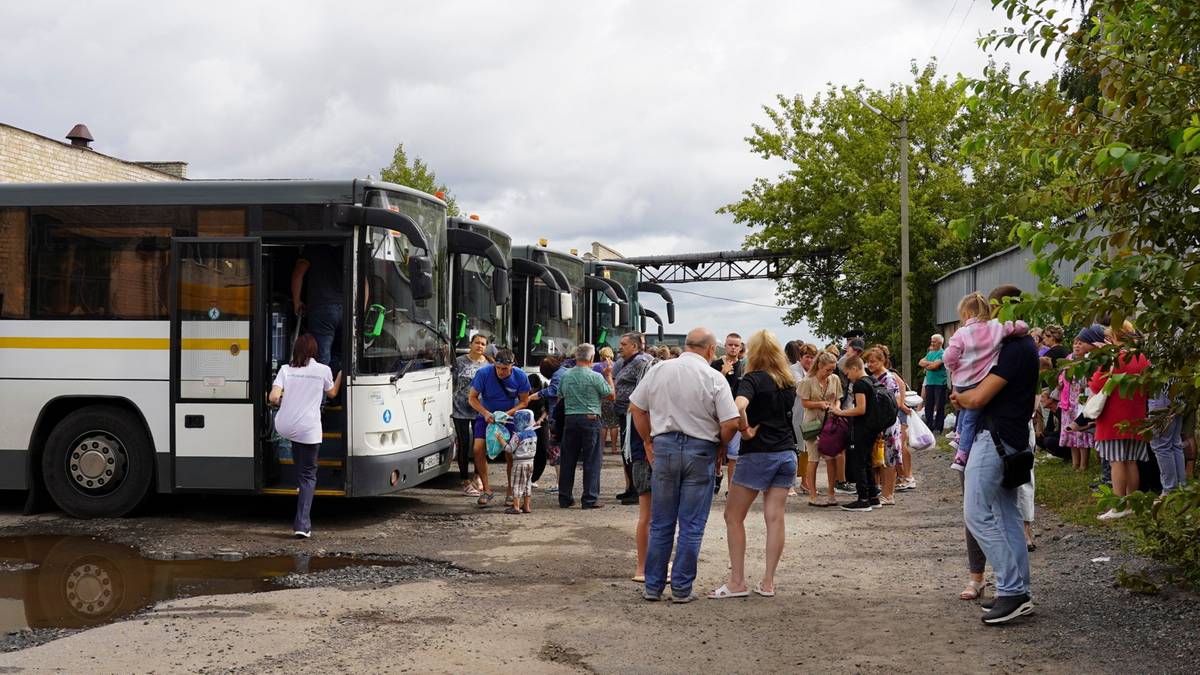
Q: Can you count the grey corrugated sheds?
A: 1